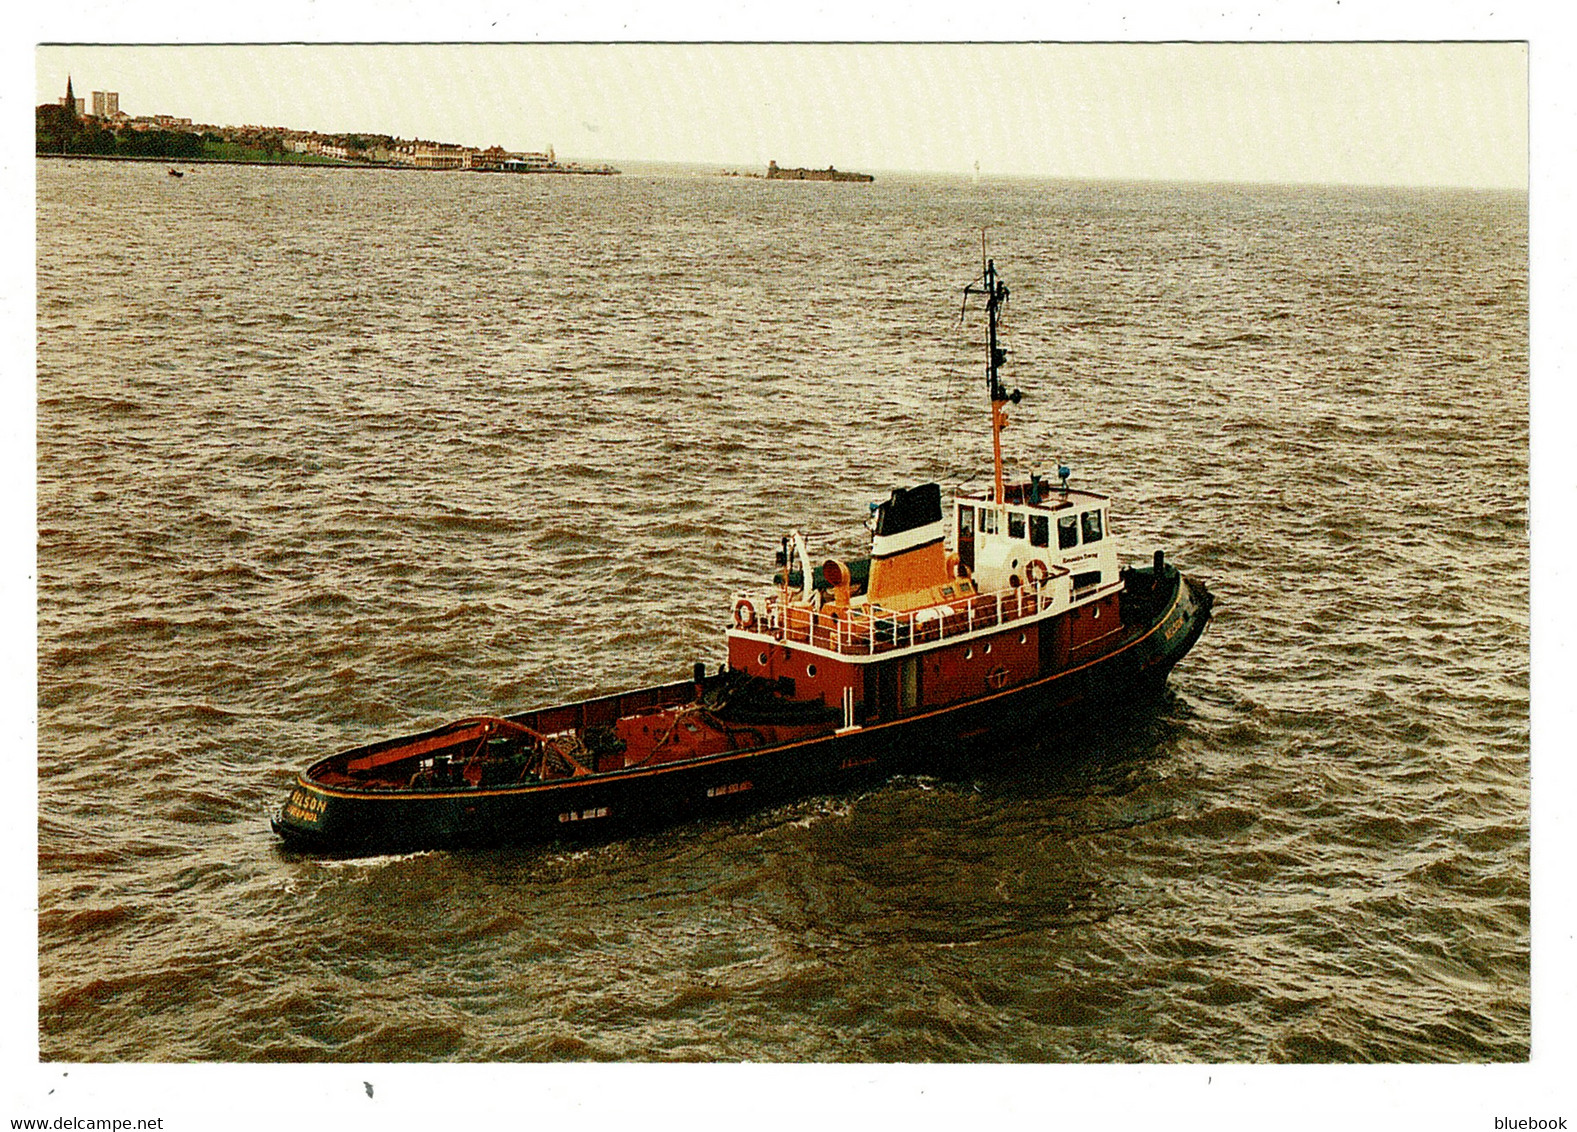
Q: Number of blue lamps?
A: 2